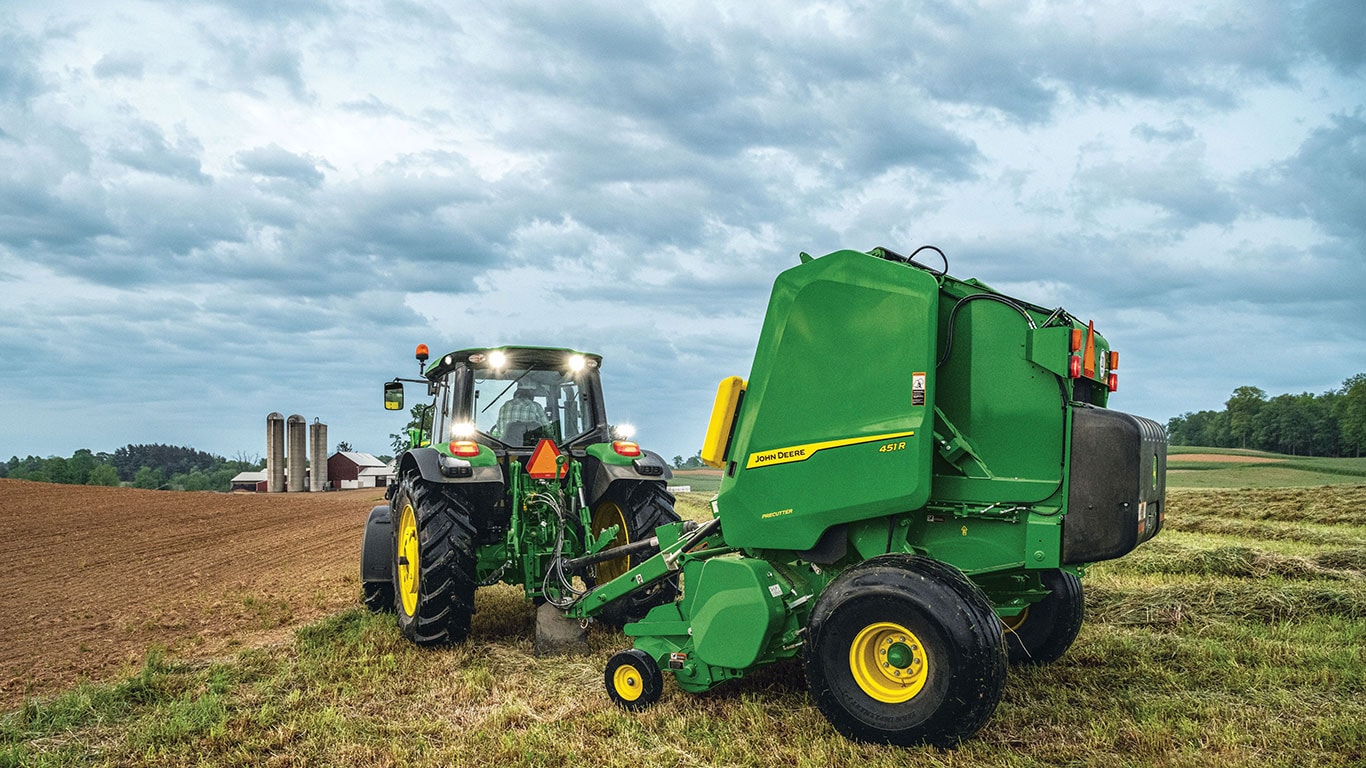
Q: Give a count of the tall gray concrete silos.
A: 3